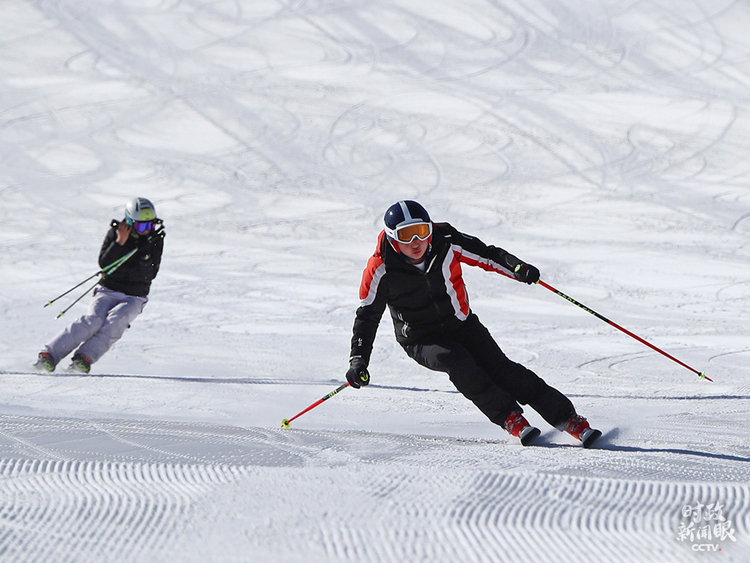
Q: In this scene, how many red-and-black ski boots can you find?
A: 2